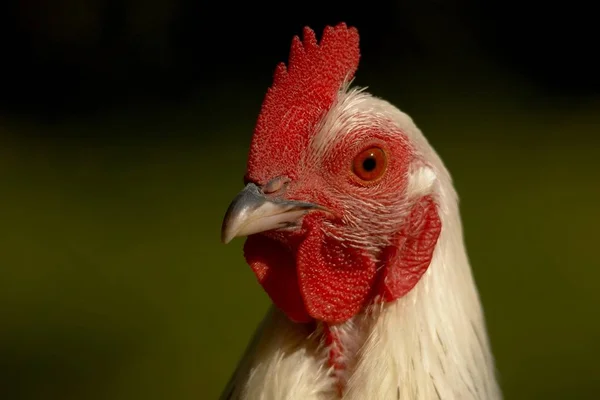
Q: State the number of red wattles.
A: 2